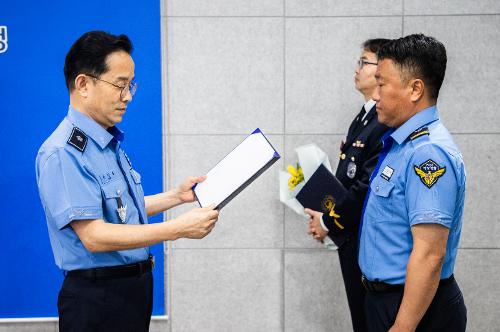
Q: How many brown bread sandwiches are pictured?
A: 0